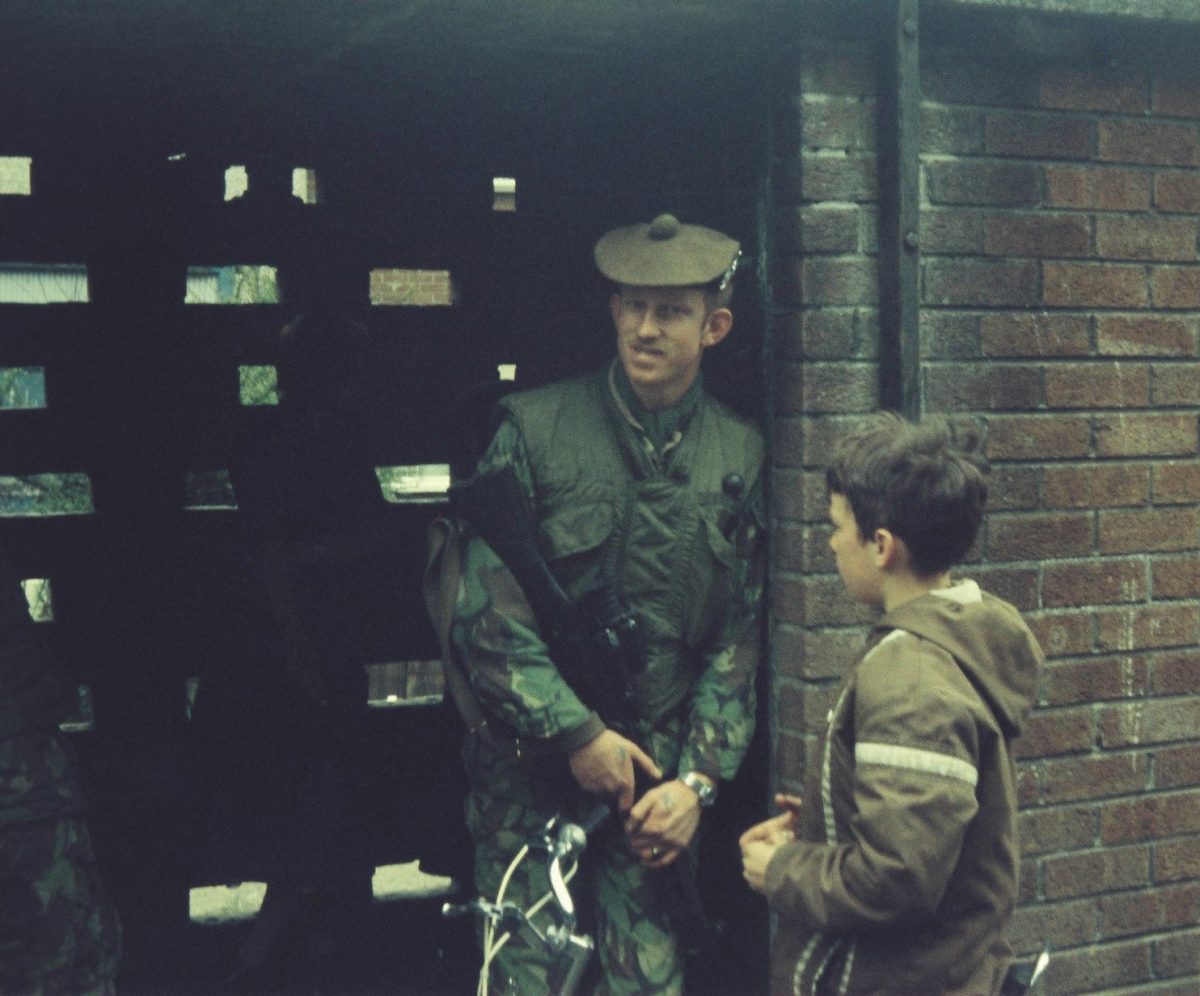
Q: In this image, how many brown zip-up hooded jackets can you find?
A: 1